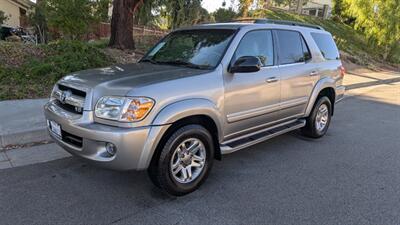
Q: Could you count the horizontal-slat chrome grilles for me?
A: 1